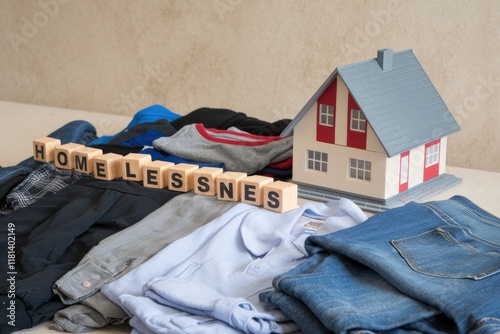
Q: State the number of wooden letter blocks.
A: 11